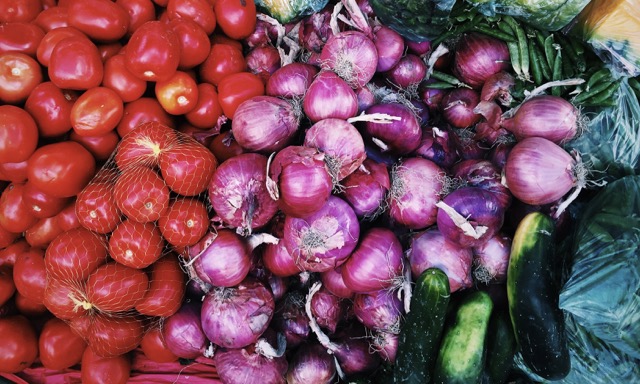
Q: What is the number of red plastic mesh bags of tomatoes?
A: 2